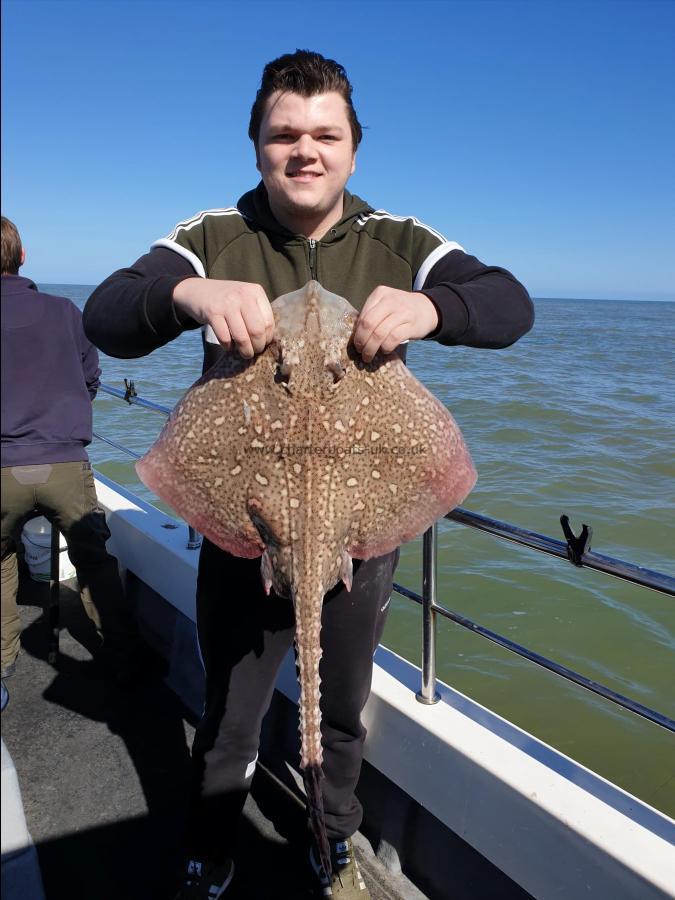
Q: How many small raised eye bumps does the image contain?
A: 2